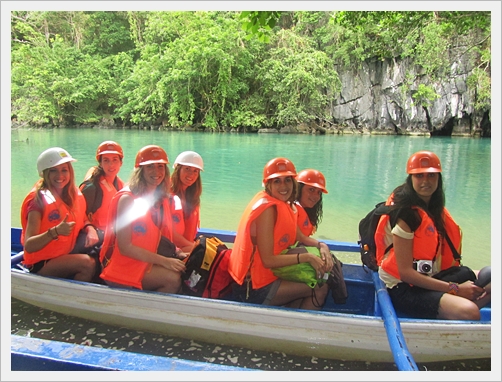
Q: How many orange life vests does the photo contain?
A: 7